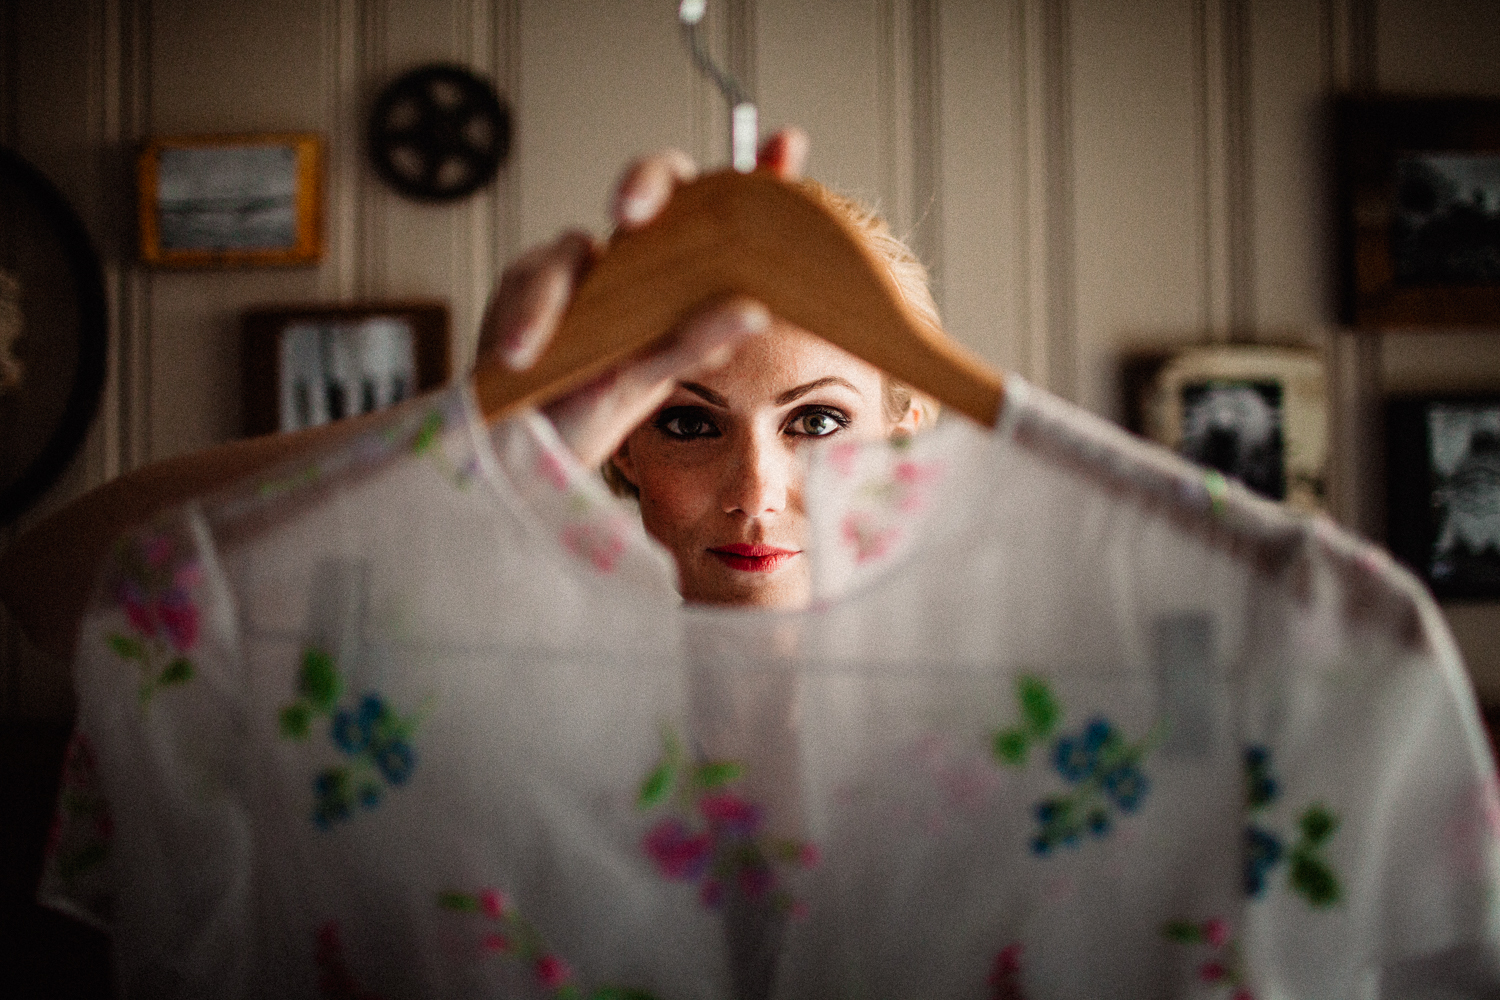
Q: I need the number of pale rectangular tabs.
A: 2